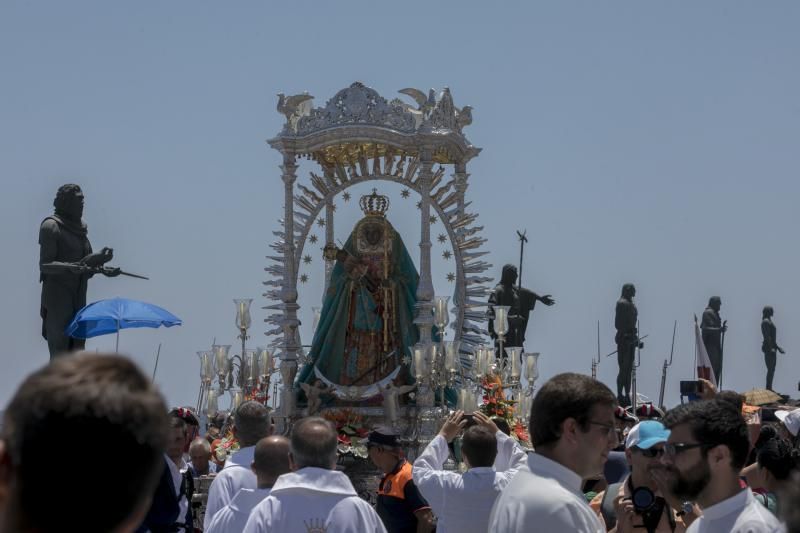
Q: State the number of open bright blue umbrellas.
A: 1